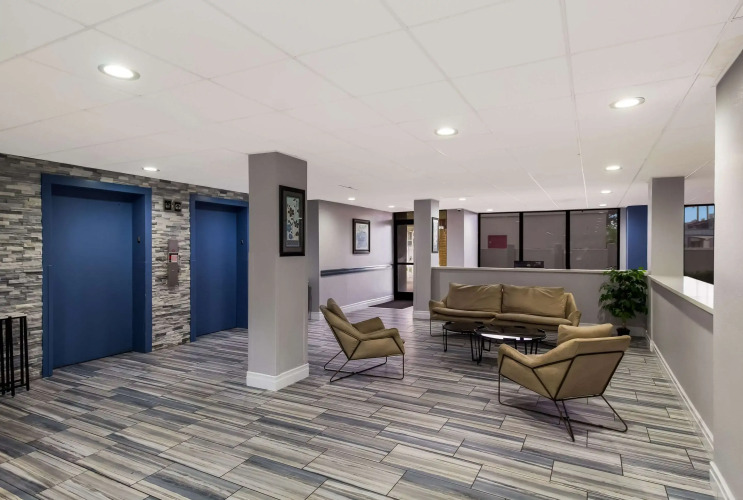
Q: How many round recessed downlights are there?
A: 11